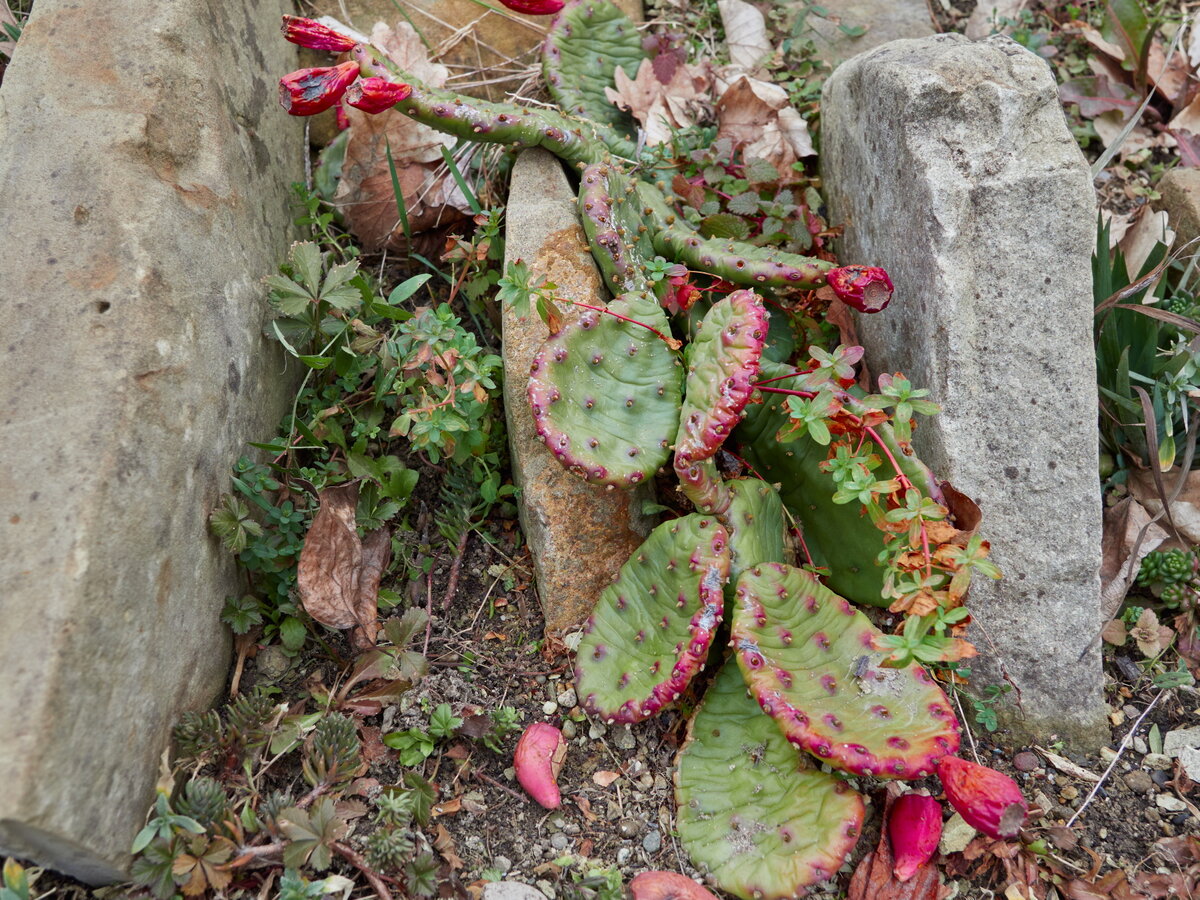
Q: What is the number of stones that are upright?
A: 3